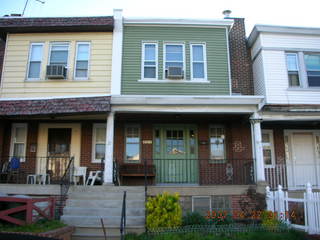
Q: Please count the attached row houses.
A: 3